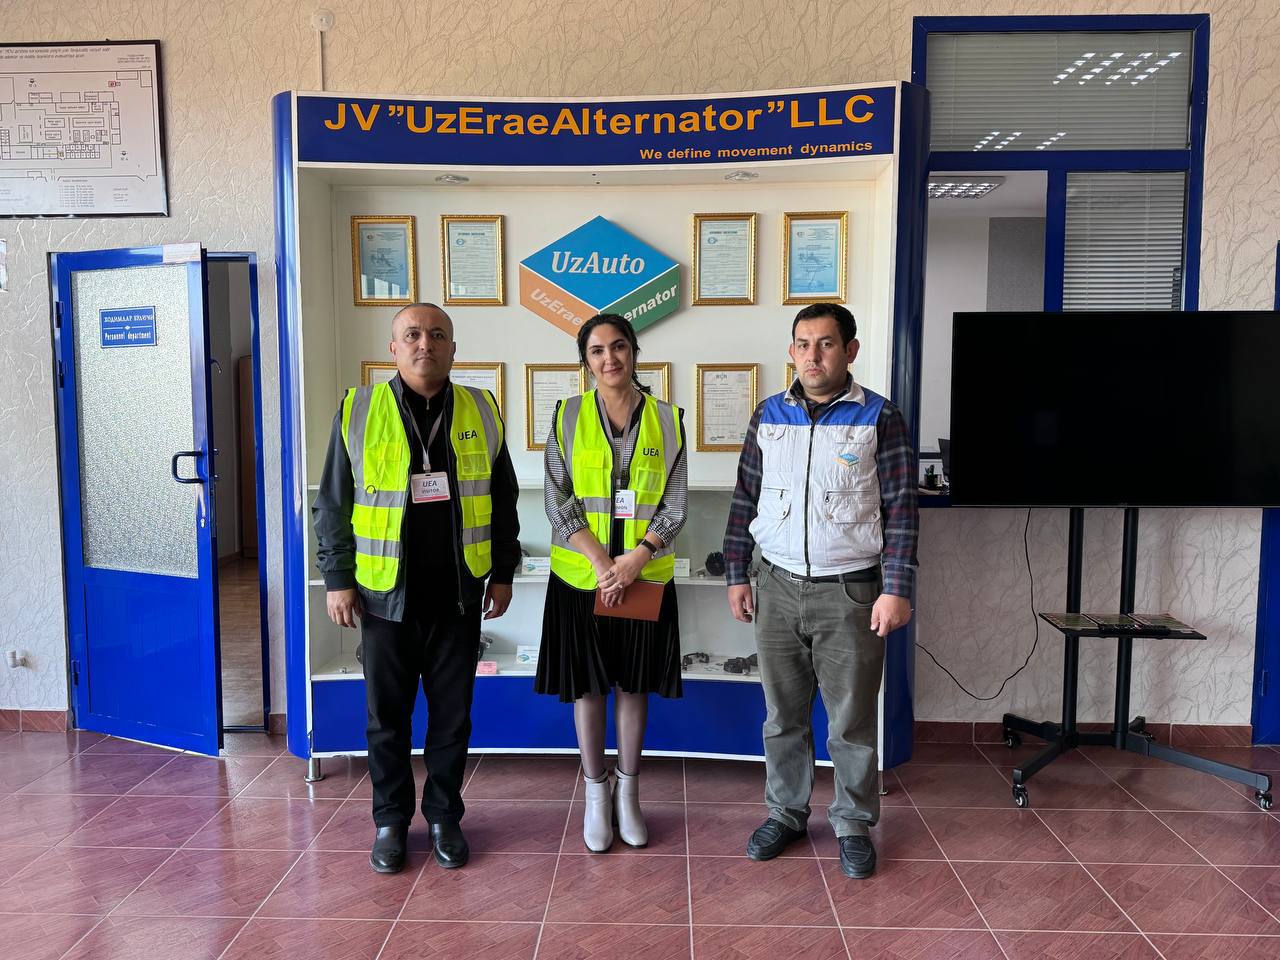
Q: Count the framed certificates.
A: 10